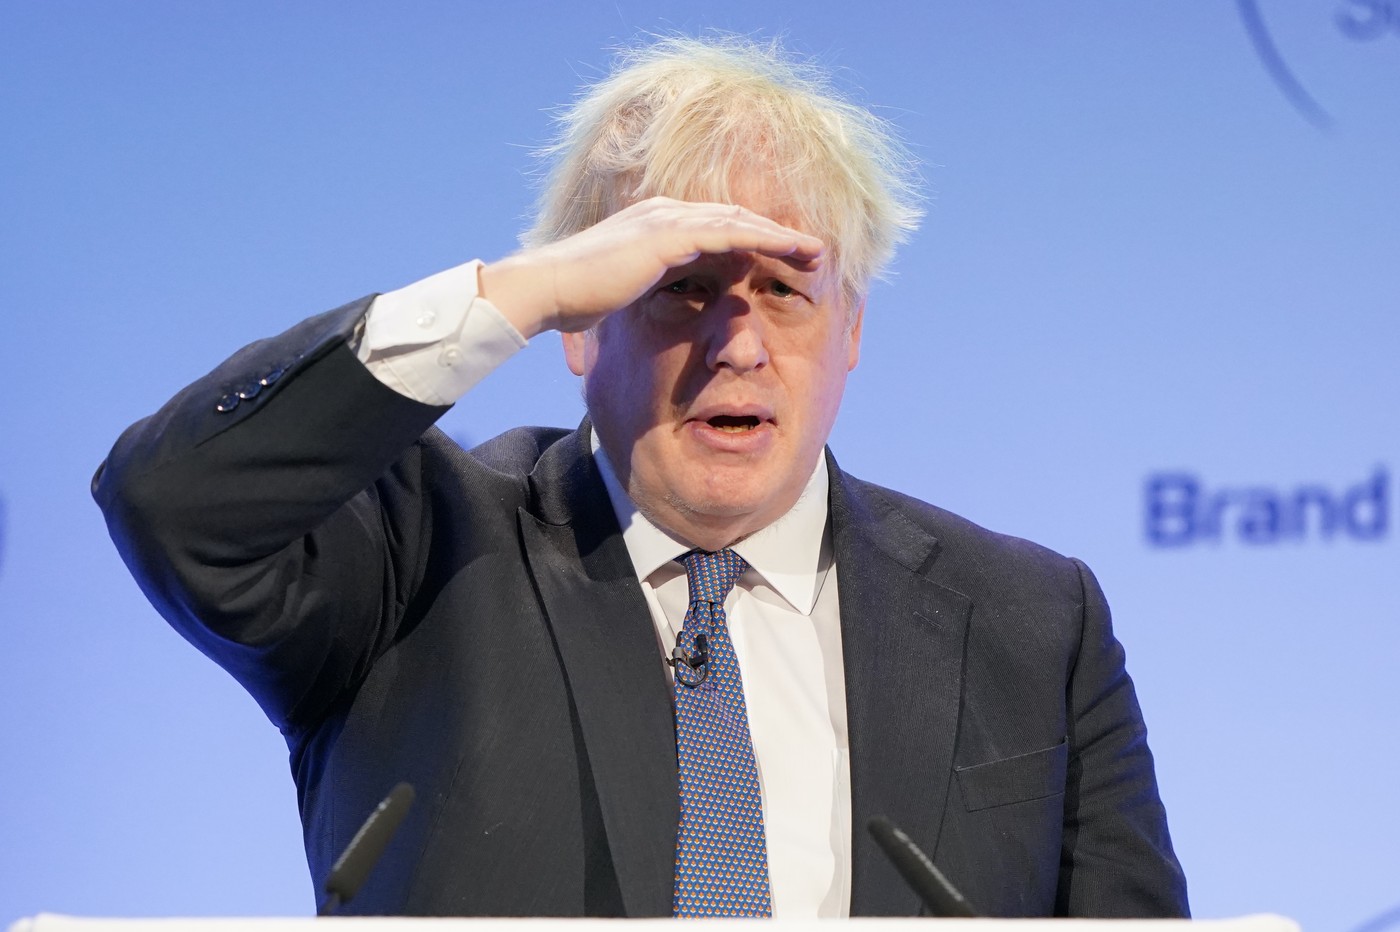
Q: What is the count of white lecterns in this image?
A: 1